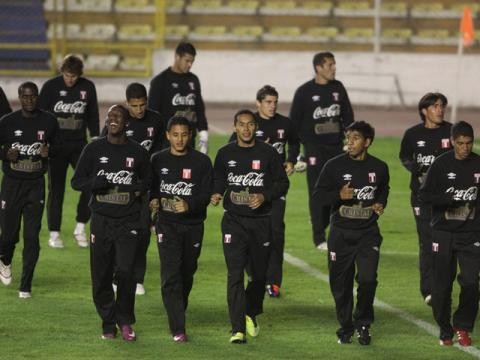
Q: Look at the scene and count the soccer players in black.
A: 12